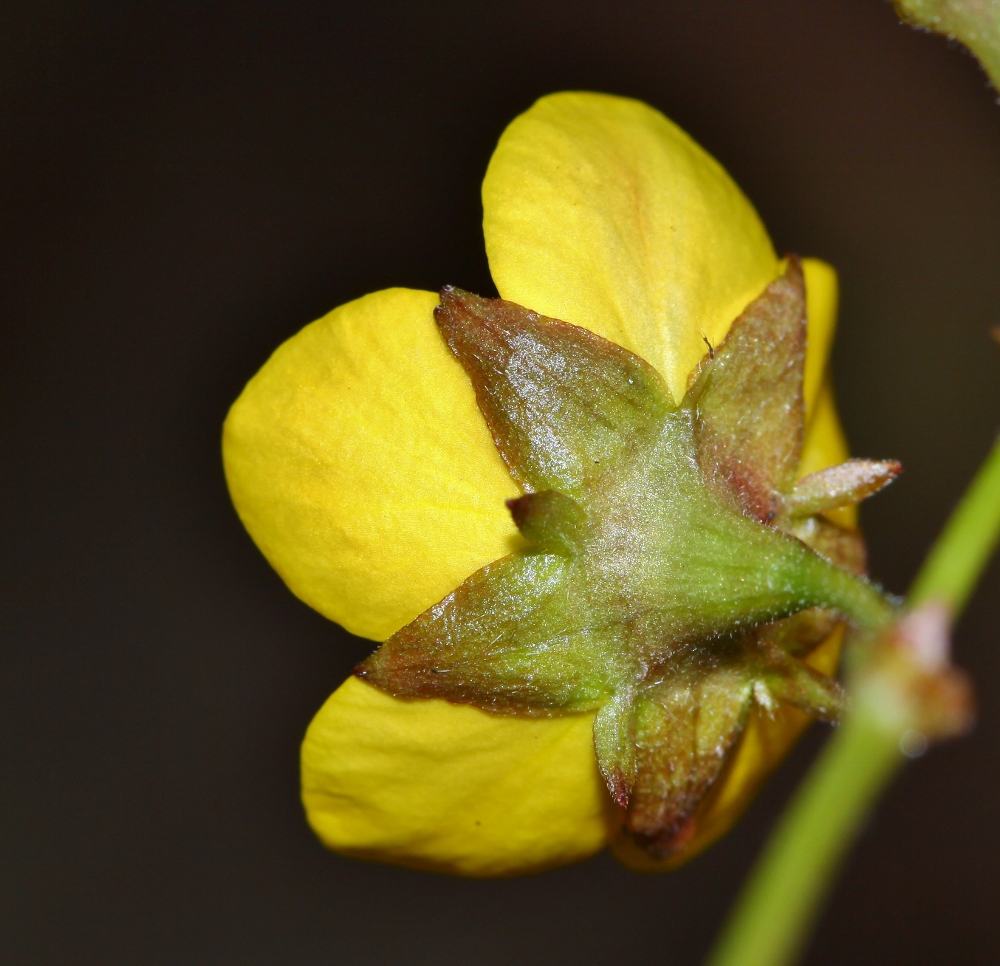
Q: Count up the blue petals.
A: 0